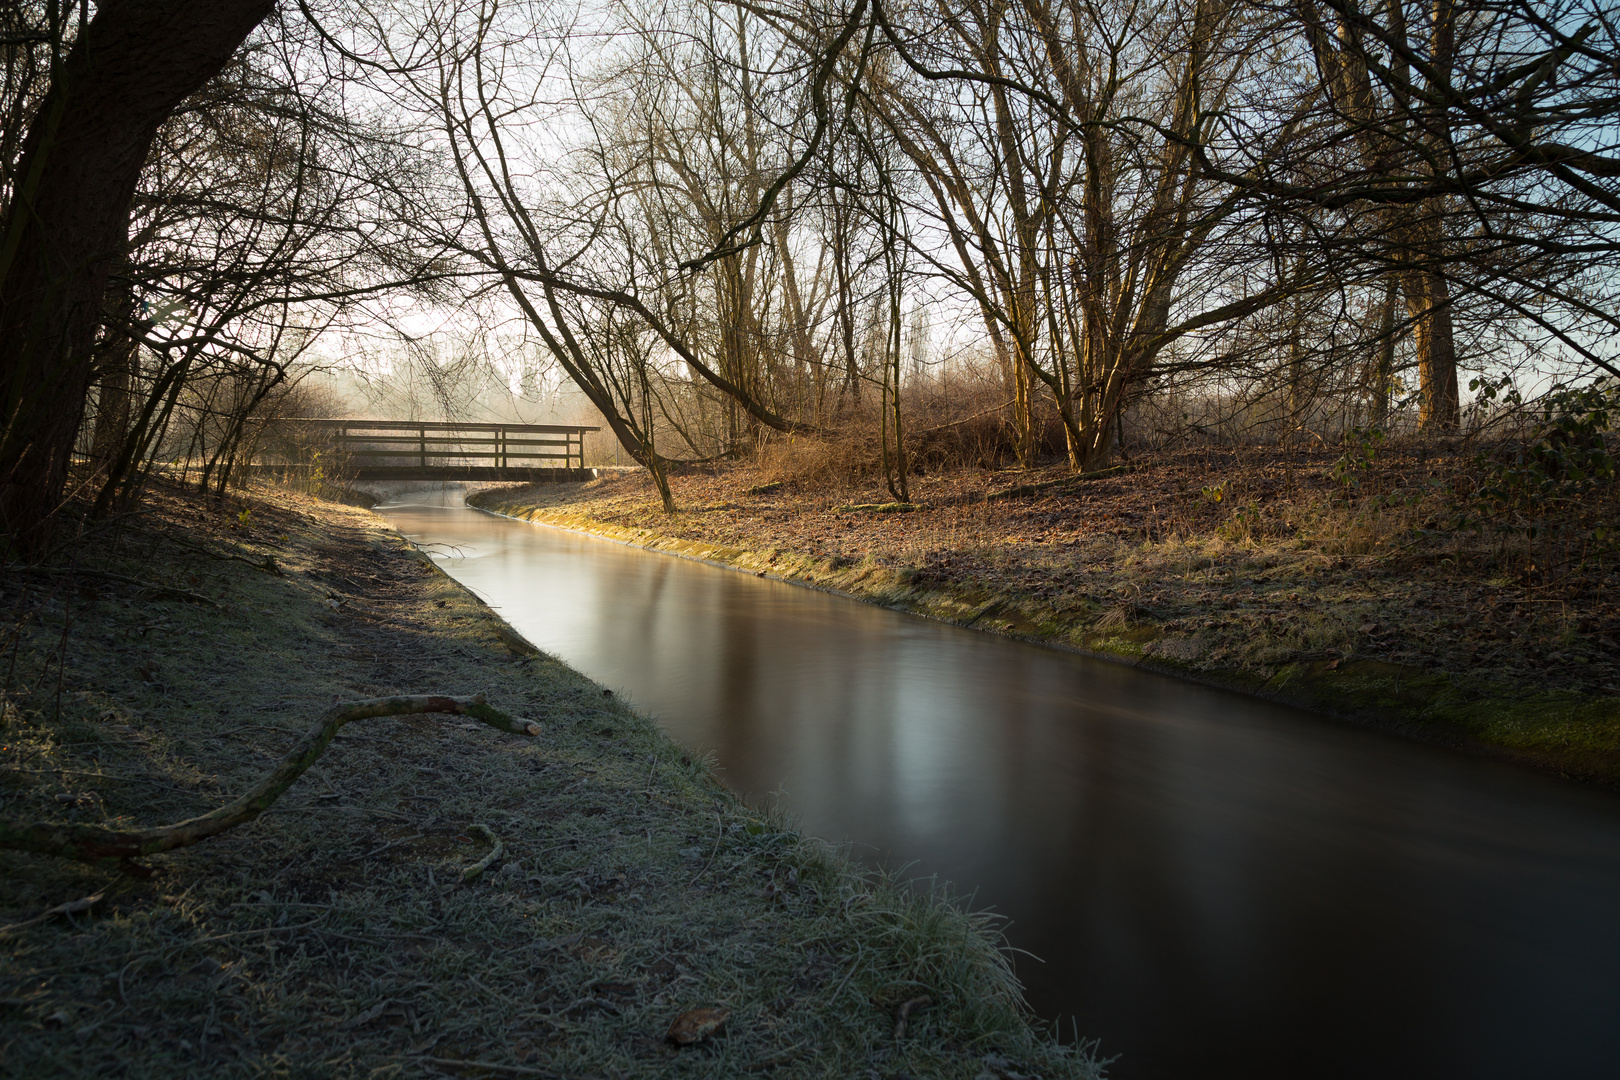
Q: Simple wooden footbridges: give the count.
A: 1